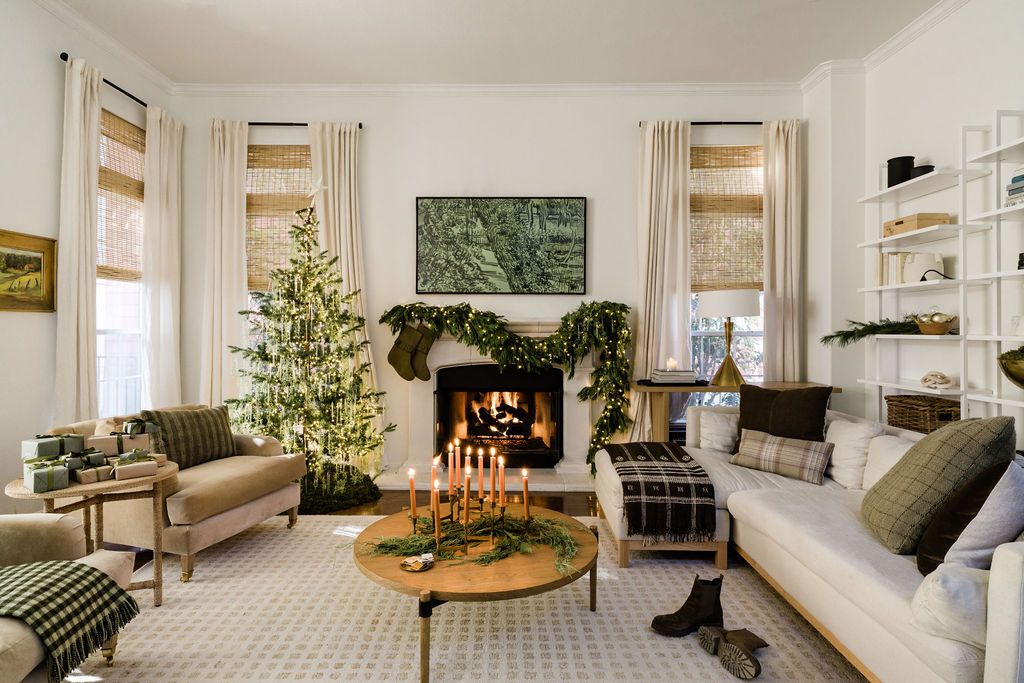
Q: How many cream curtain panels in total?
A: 6